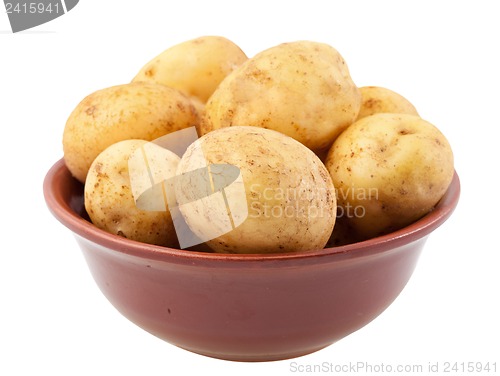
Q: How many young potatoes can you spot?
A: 7